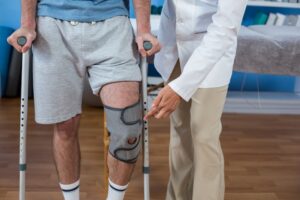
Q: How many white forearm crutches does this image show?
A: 2